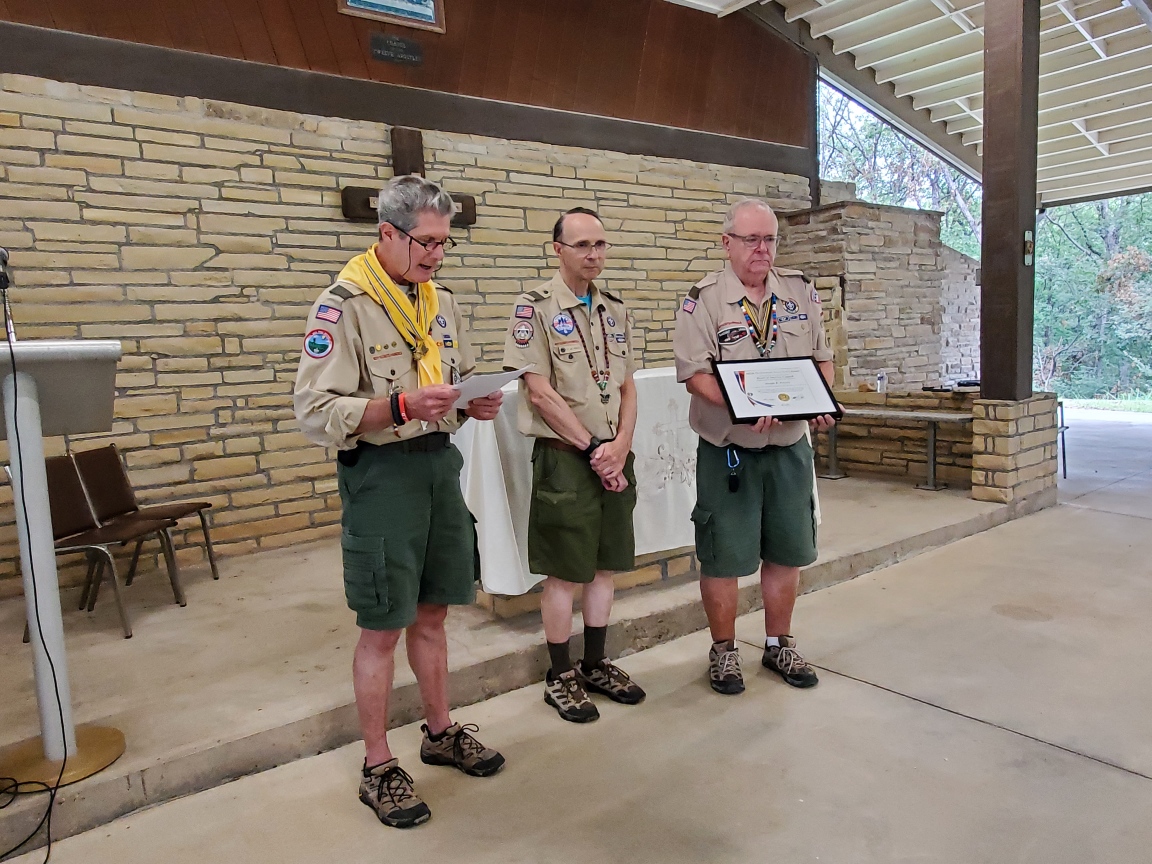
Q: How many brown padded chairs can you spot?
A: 2